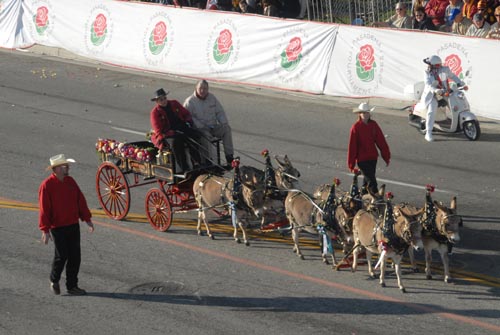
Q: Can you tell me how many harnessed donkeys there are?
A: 6